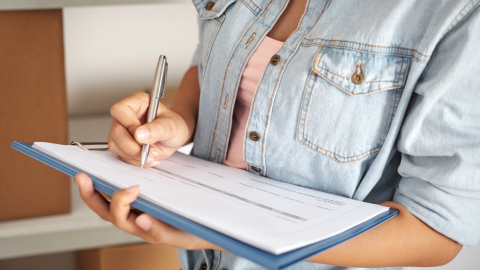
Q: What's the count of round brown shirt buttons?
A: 5